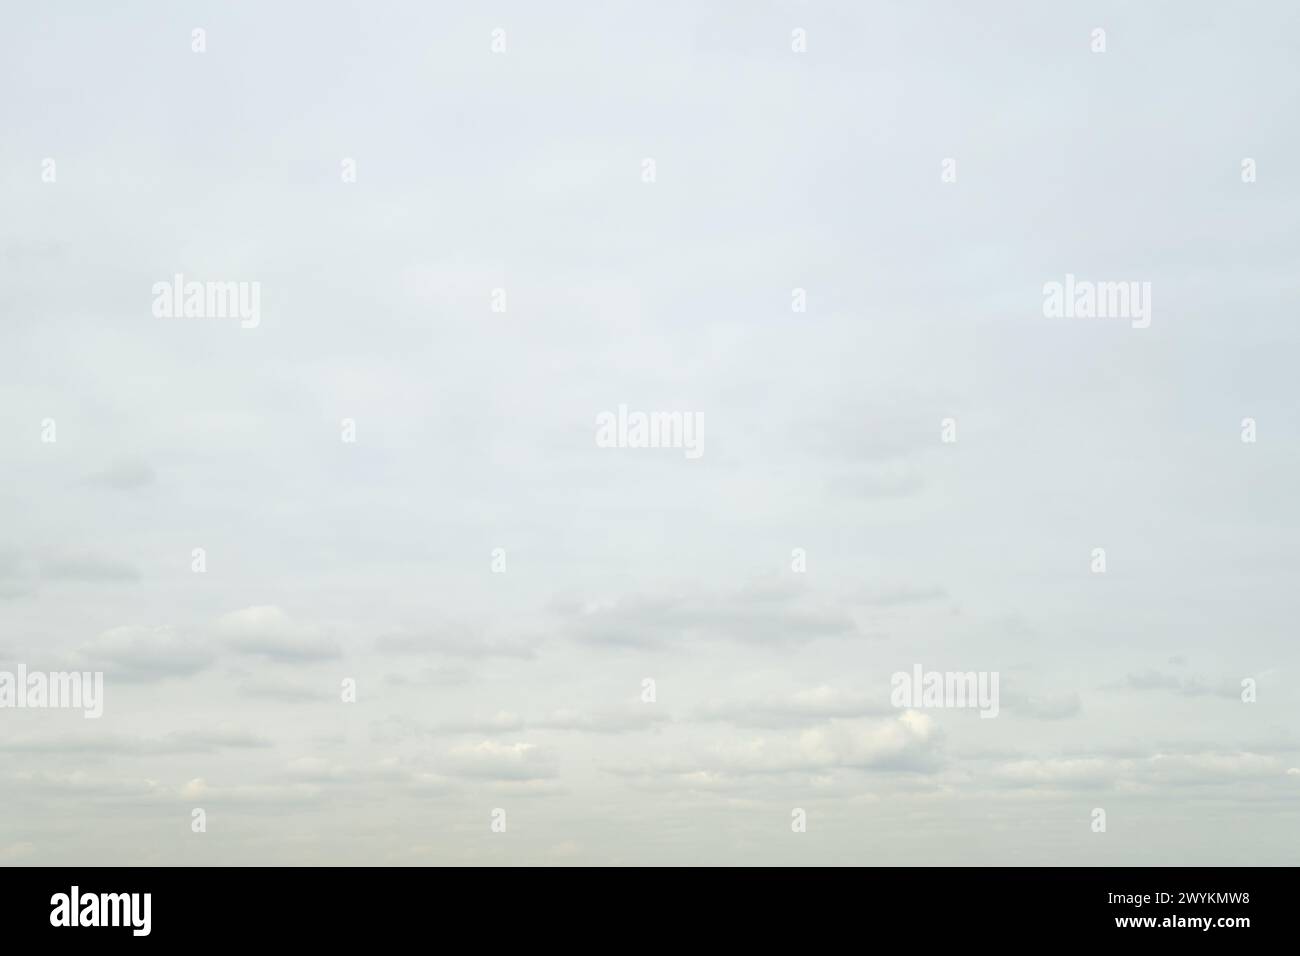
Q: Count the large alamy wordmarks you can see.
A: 6